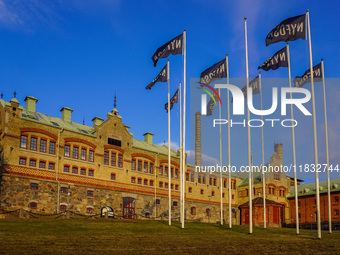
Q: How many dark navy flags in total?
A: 9